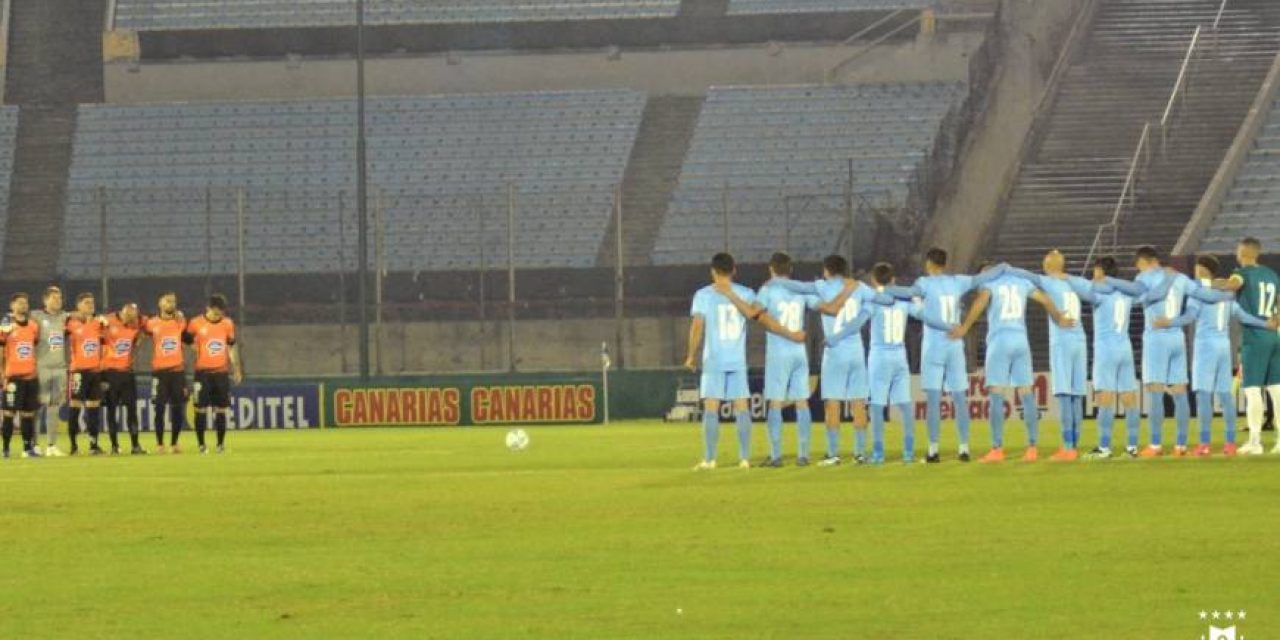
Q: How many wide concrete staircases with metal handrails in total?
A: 1